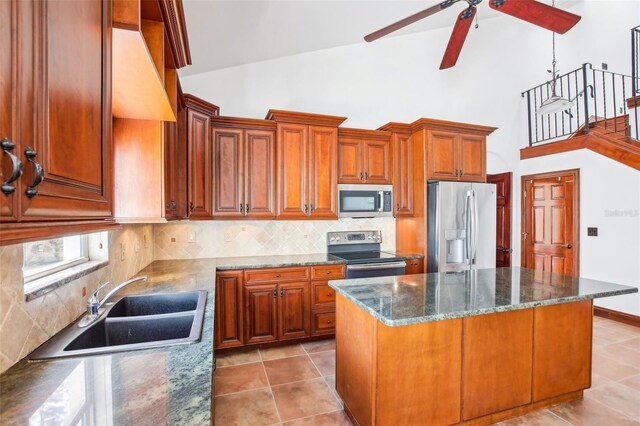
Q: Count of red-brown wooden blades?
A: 3